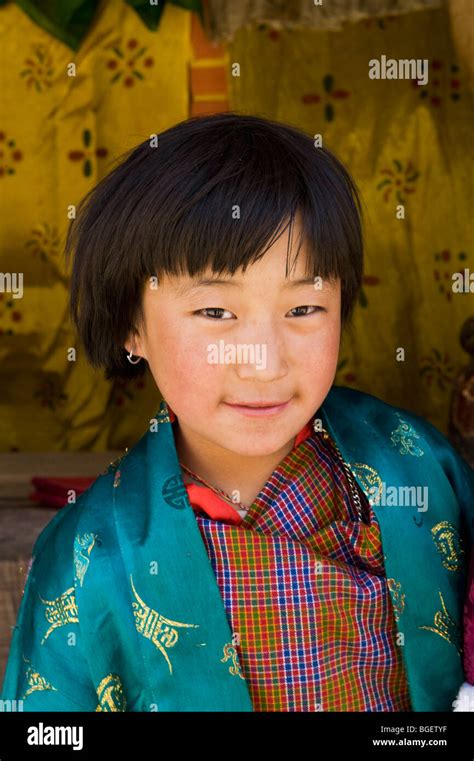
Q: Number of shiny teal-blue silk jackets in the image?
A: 1